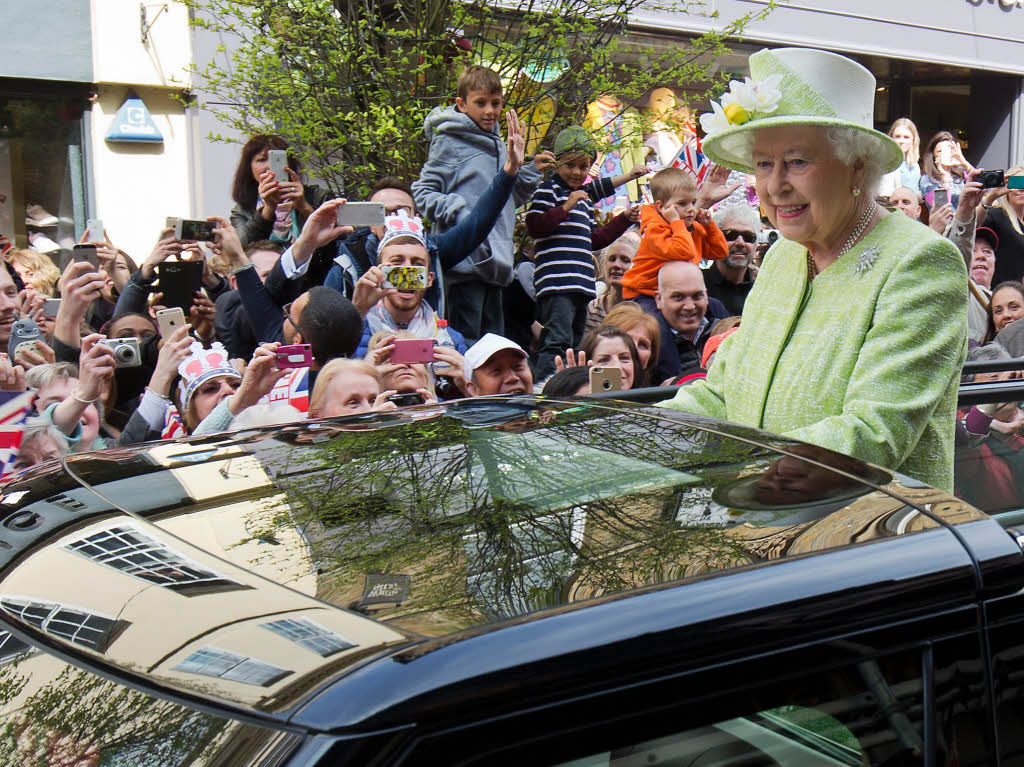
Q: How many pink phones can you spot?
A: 2